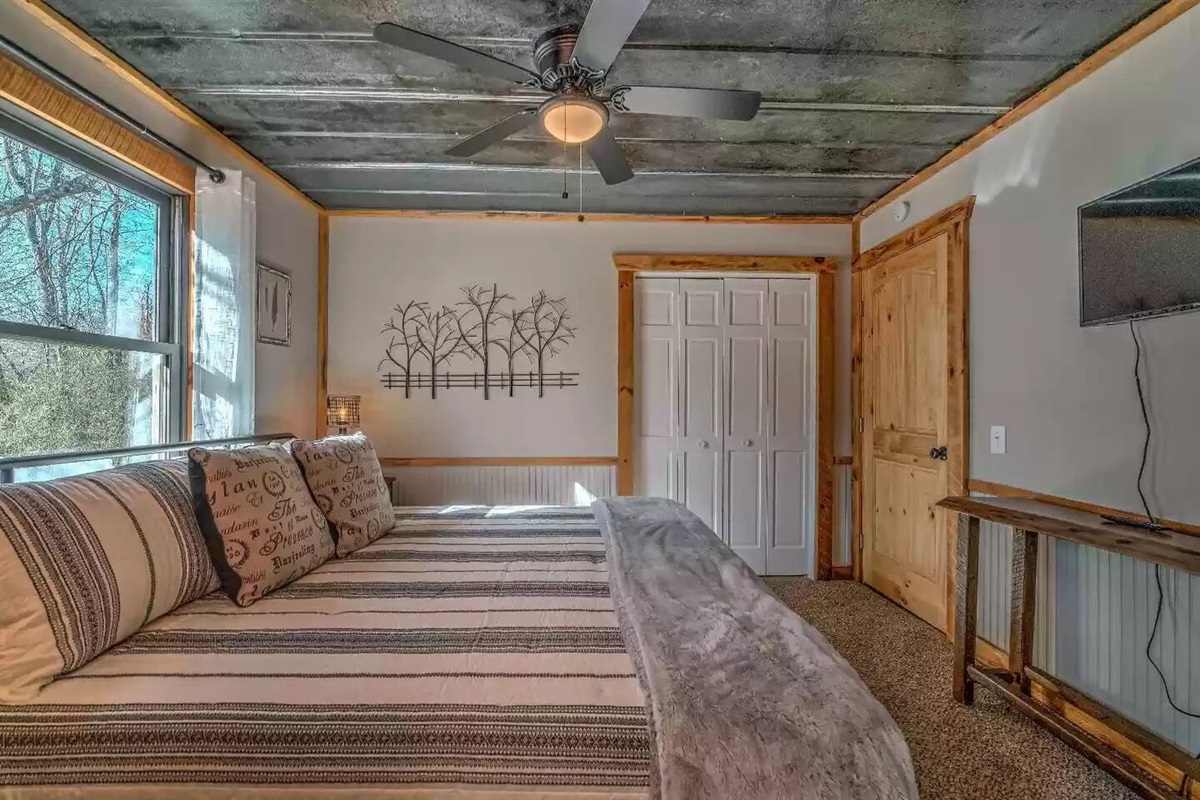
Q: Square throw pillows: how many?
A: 2